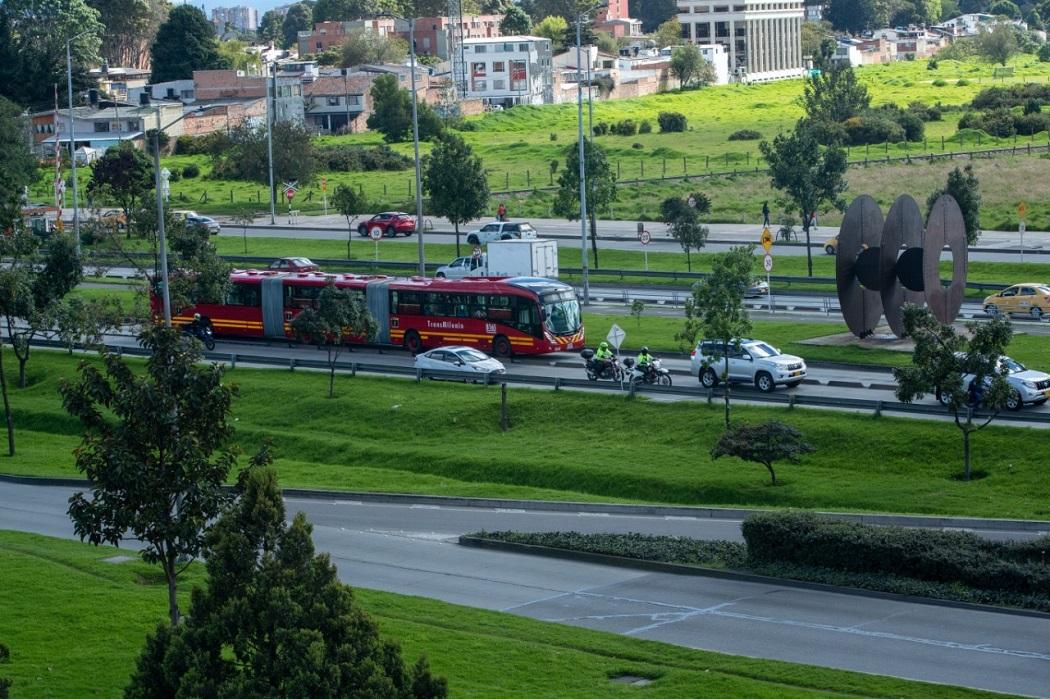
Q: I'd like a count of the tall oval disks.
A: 3